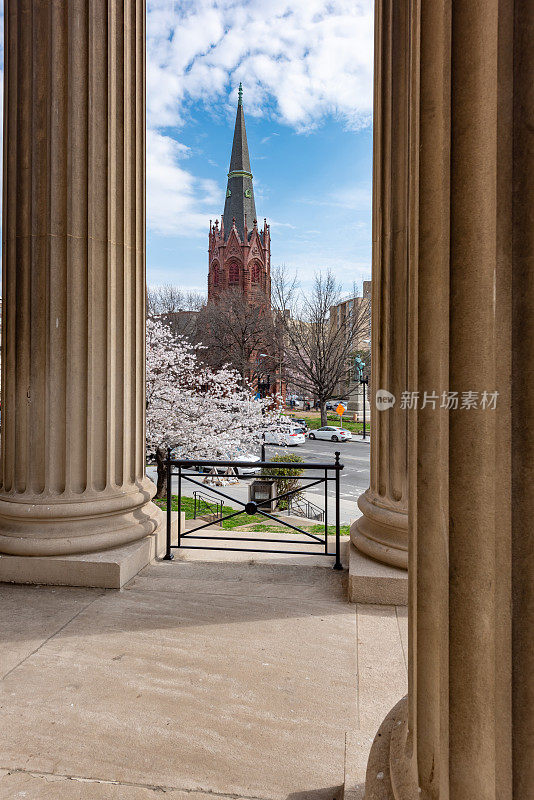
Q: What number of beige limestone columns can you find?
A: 3